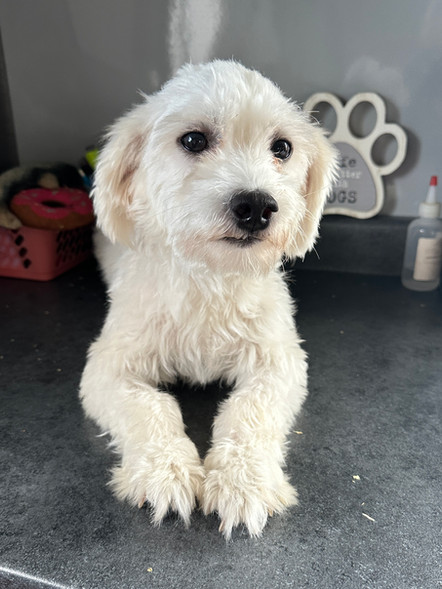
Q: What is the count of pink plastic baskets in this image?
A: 1